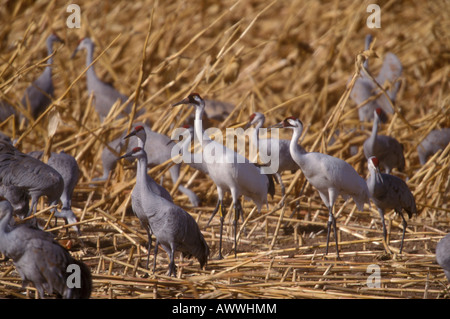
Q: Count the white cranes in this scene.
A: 2